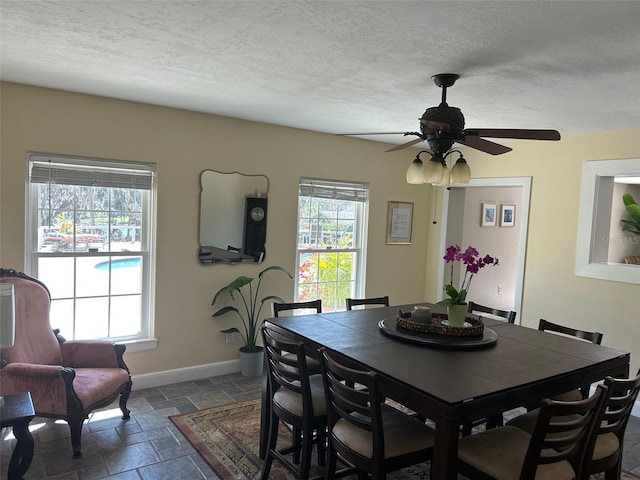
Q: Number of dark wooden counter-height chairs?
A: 8